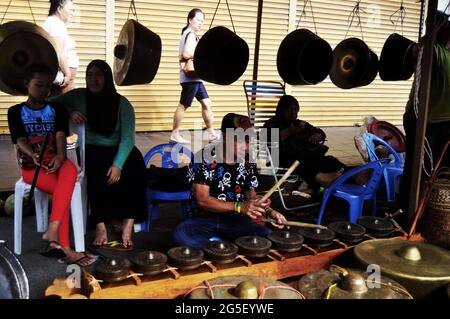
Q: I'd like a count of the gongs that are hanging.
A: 6